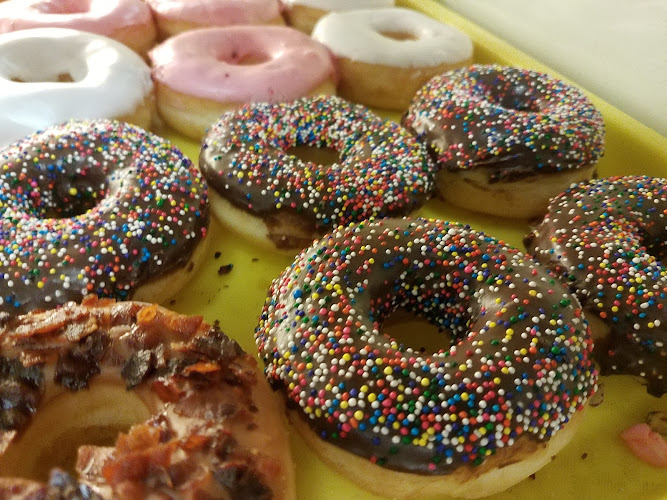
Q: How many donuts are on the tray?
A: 12